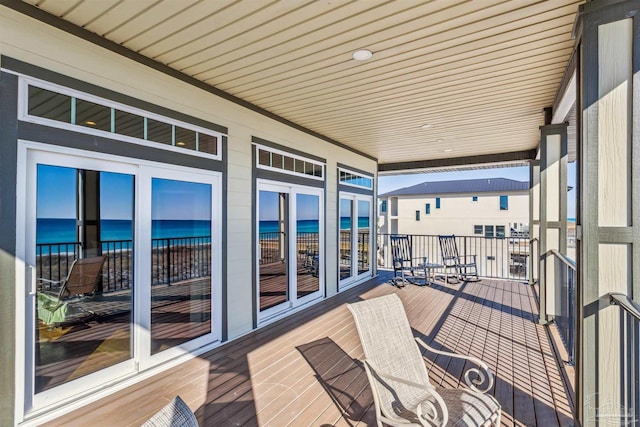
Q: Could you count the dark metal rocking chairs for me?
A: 2